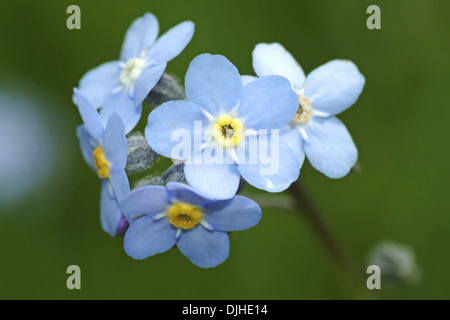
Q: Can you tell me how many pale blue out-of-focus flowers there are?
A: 1